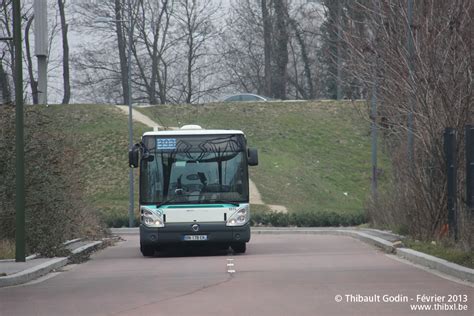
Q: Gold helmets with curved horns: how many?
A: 0